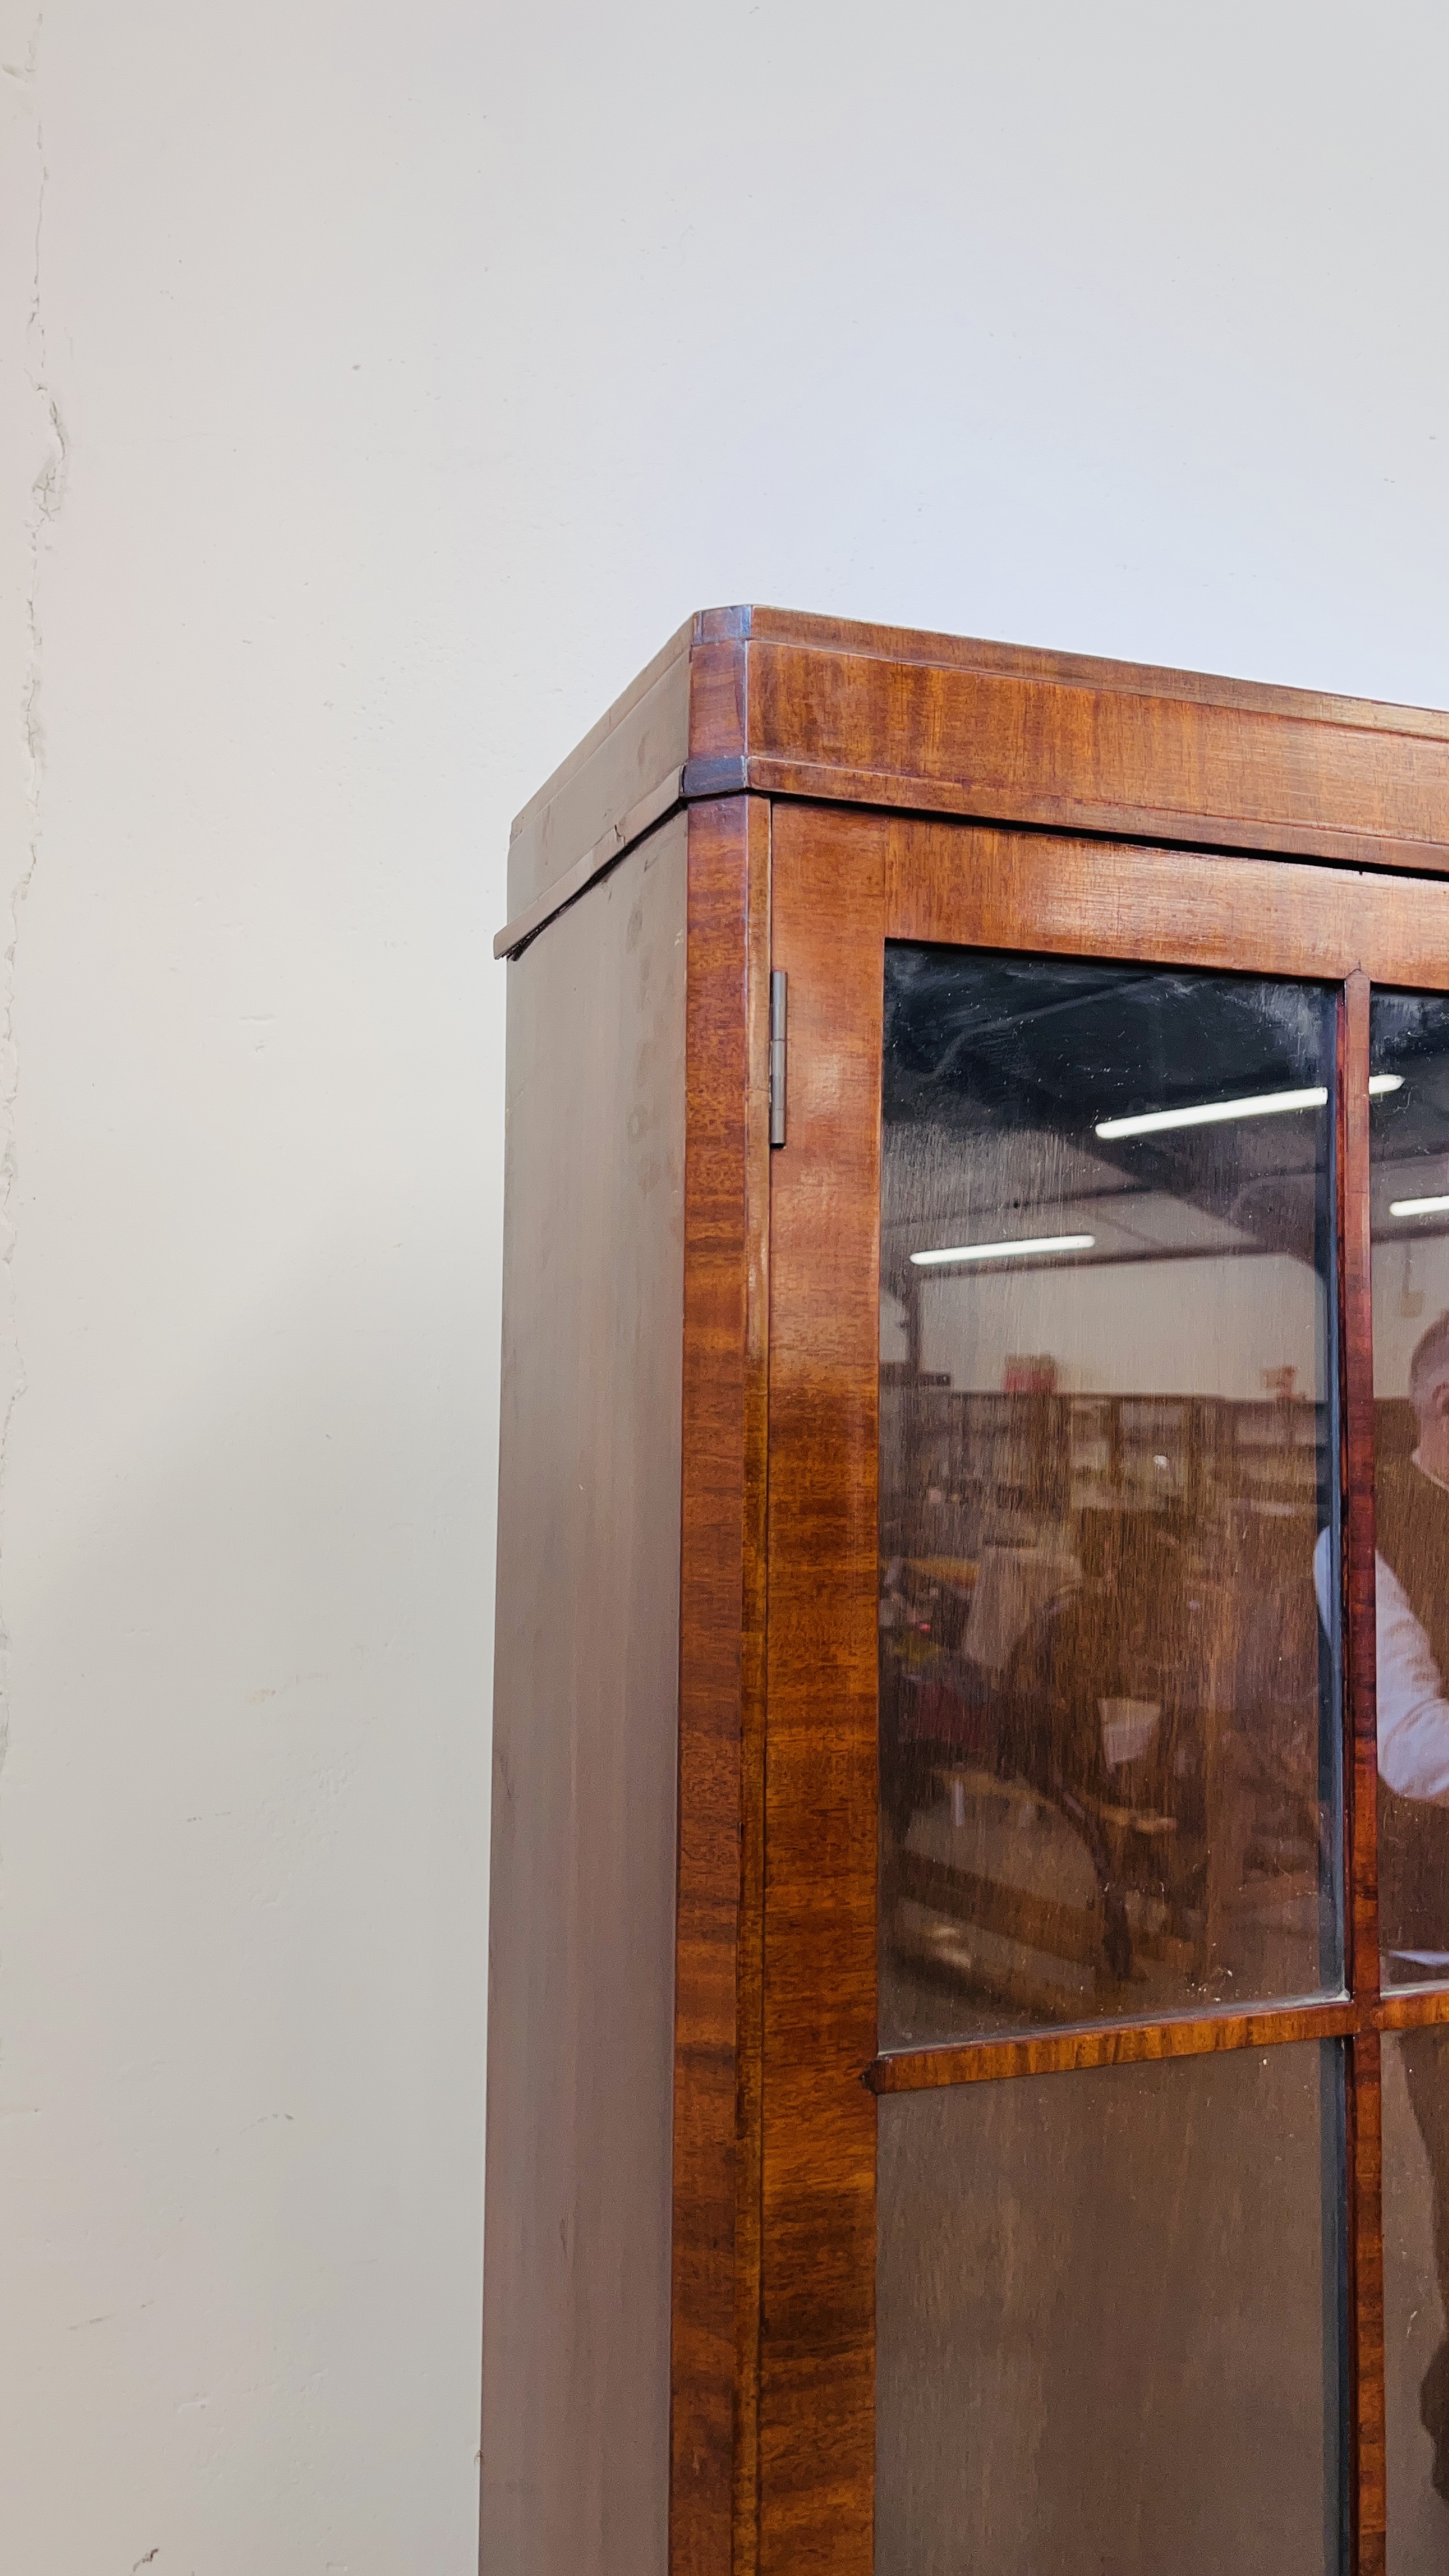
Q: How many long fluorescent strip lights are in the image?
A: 3